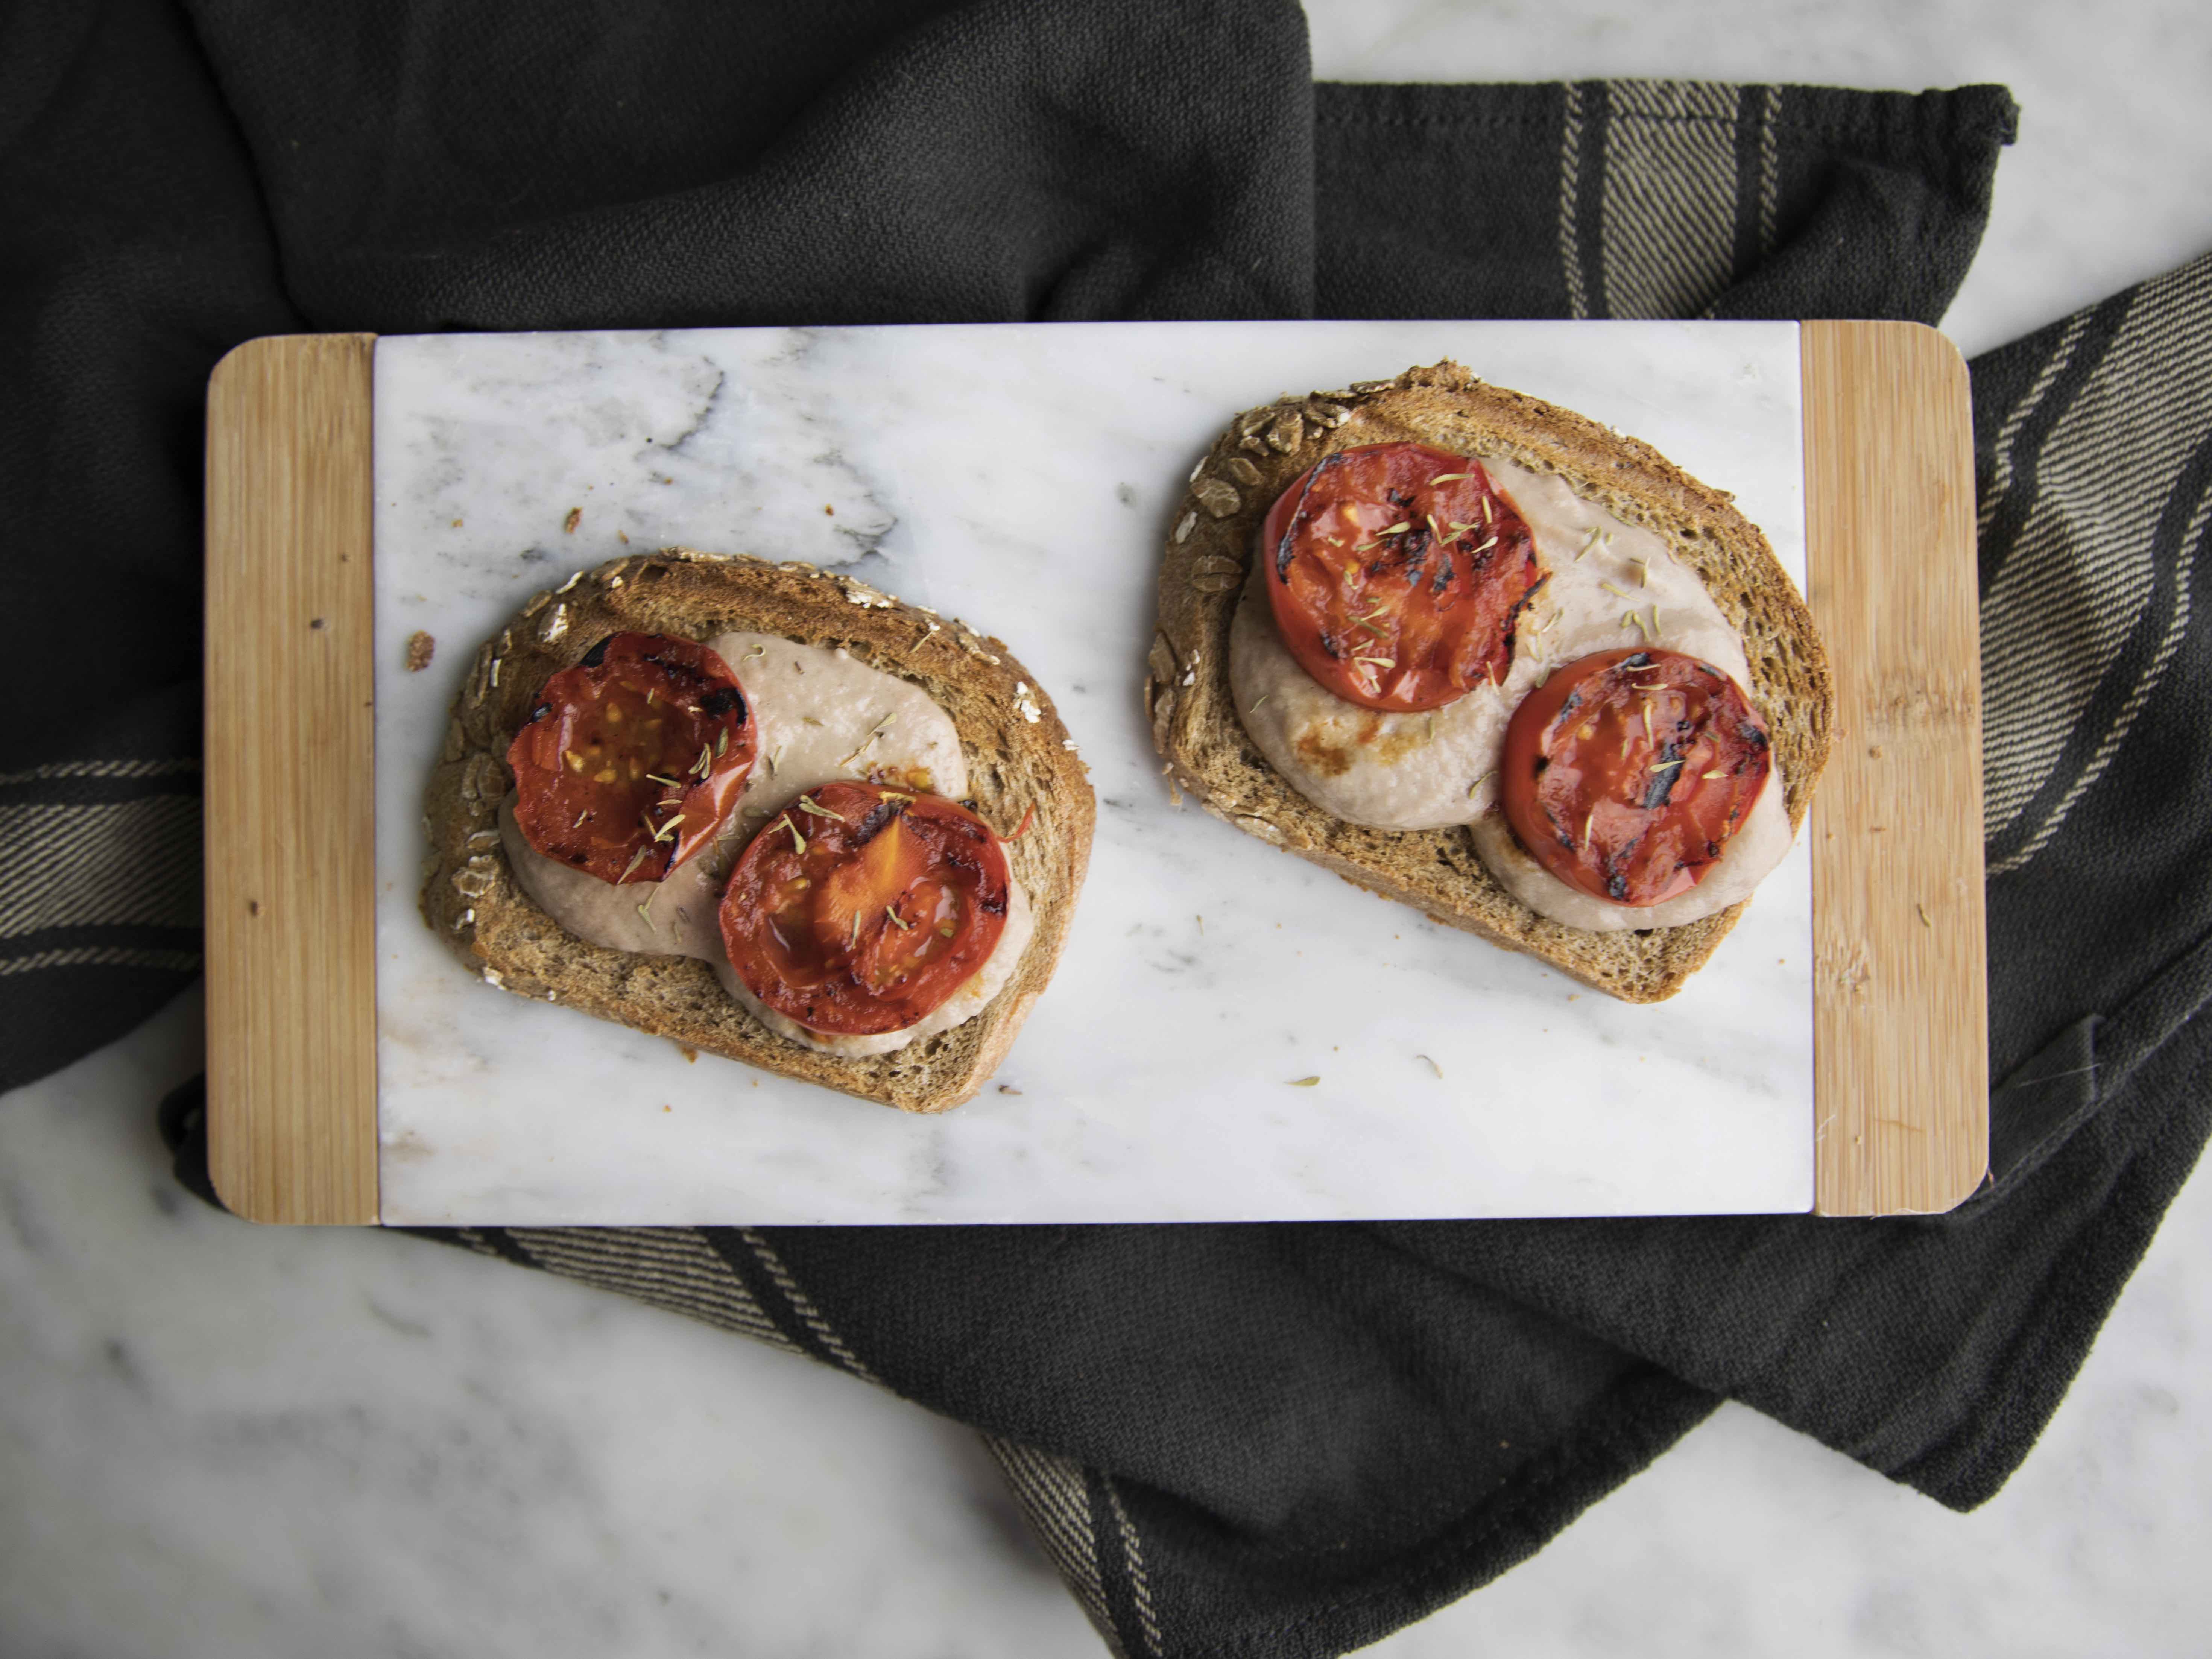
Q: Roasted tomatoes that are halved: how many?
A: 4